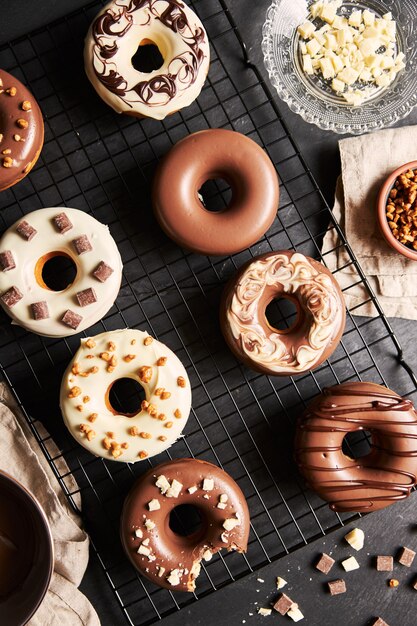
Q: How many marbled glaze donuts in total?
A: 2